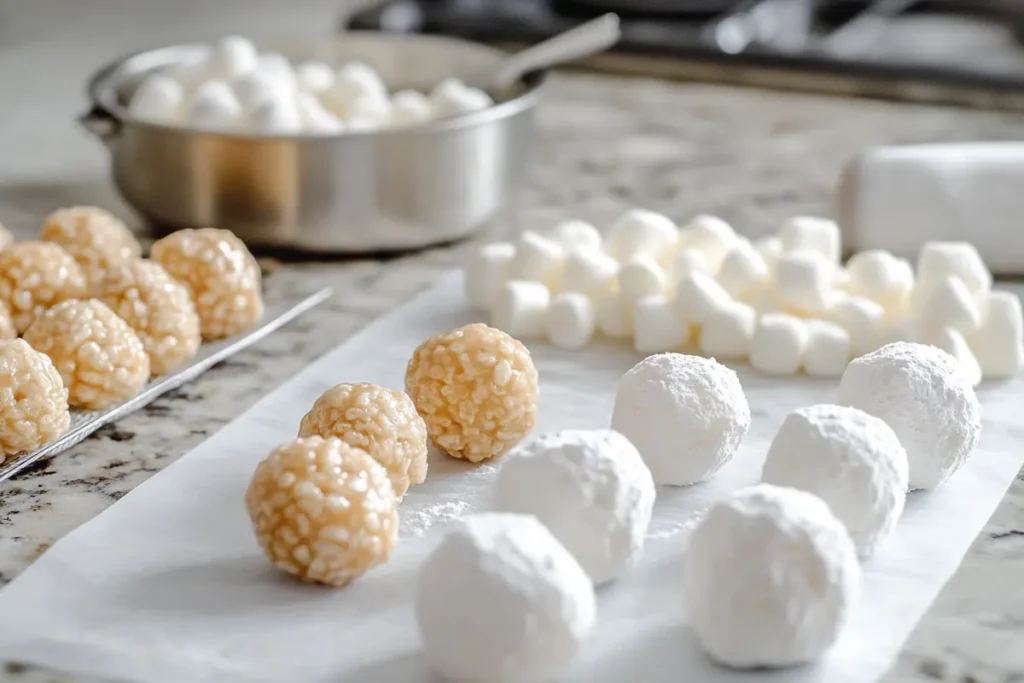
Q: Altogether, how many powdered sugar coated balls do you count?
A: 6